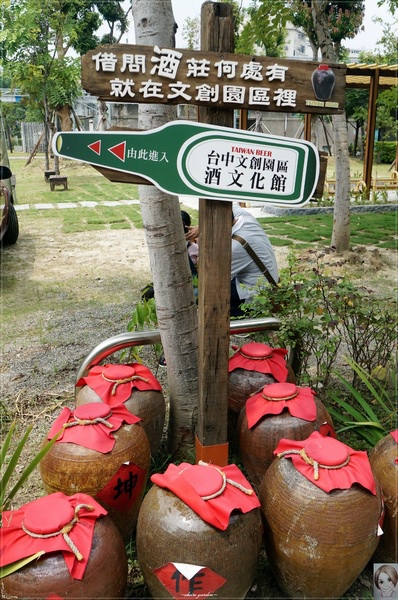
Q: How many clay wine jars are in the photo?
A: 8